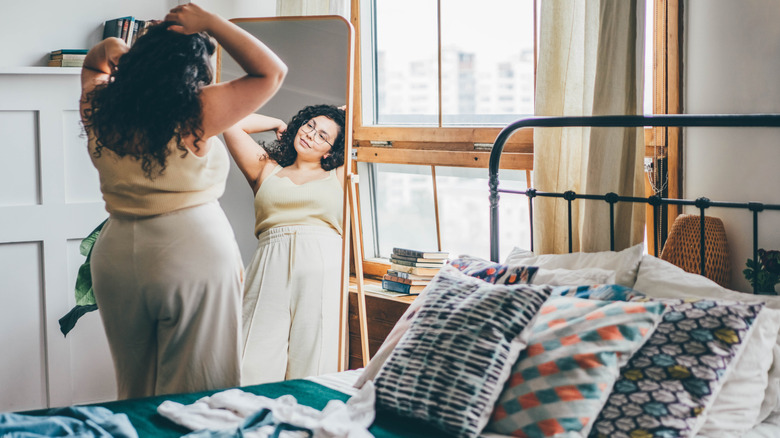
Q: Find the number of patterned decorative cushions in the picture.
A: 5